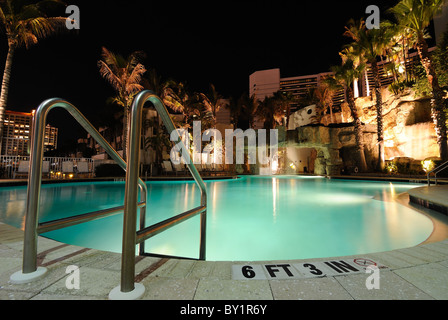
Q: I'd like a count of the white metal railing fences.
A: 1